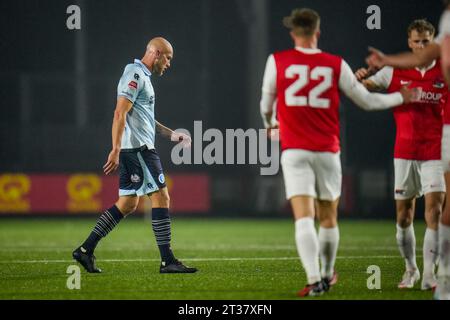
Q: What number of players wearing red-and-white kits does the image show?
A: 3